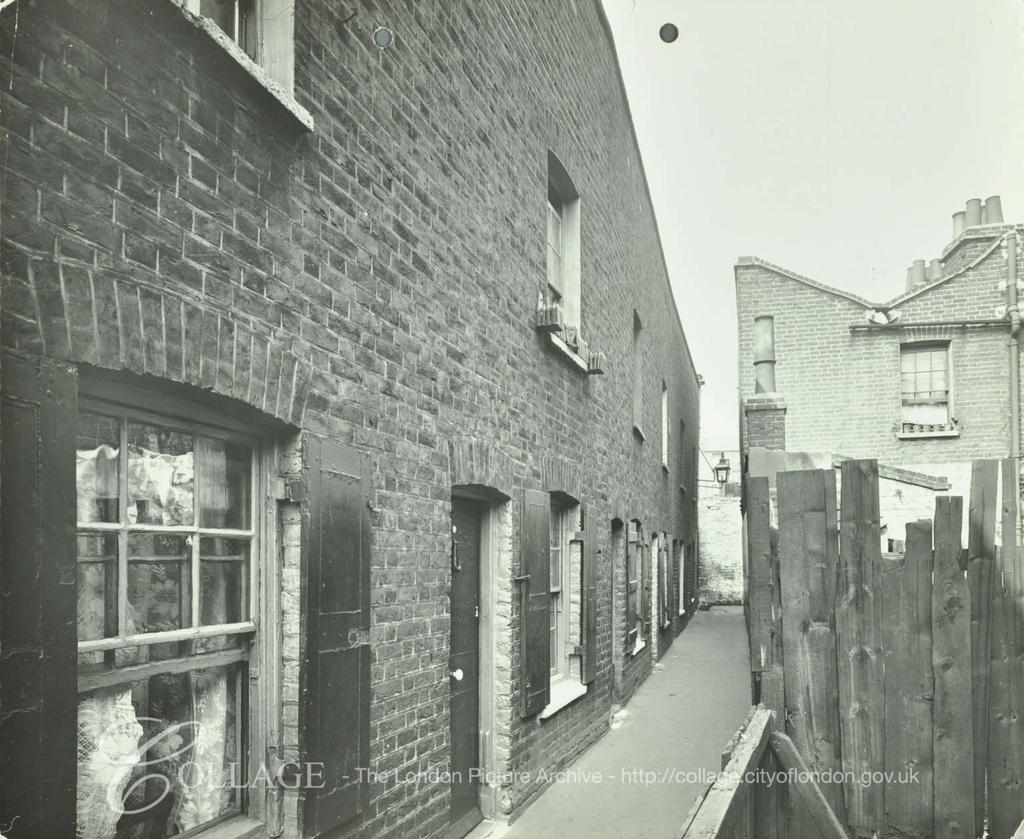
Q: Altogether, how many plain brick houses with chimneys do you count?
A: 1